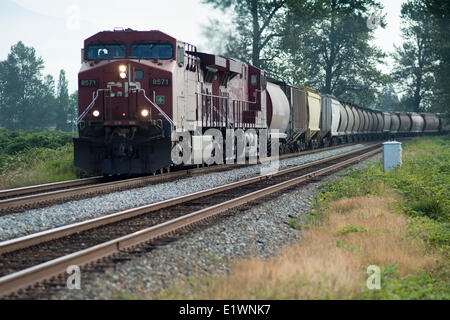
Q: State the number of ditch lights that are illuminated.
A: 2